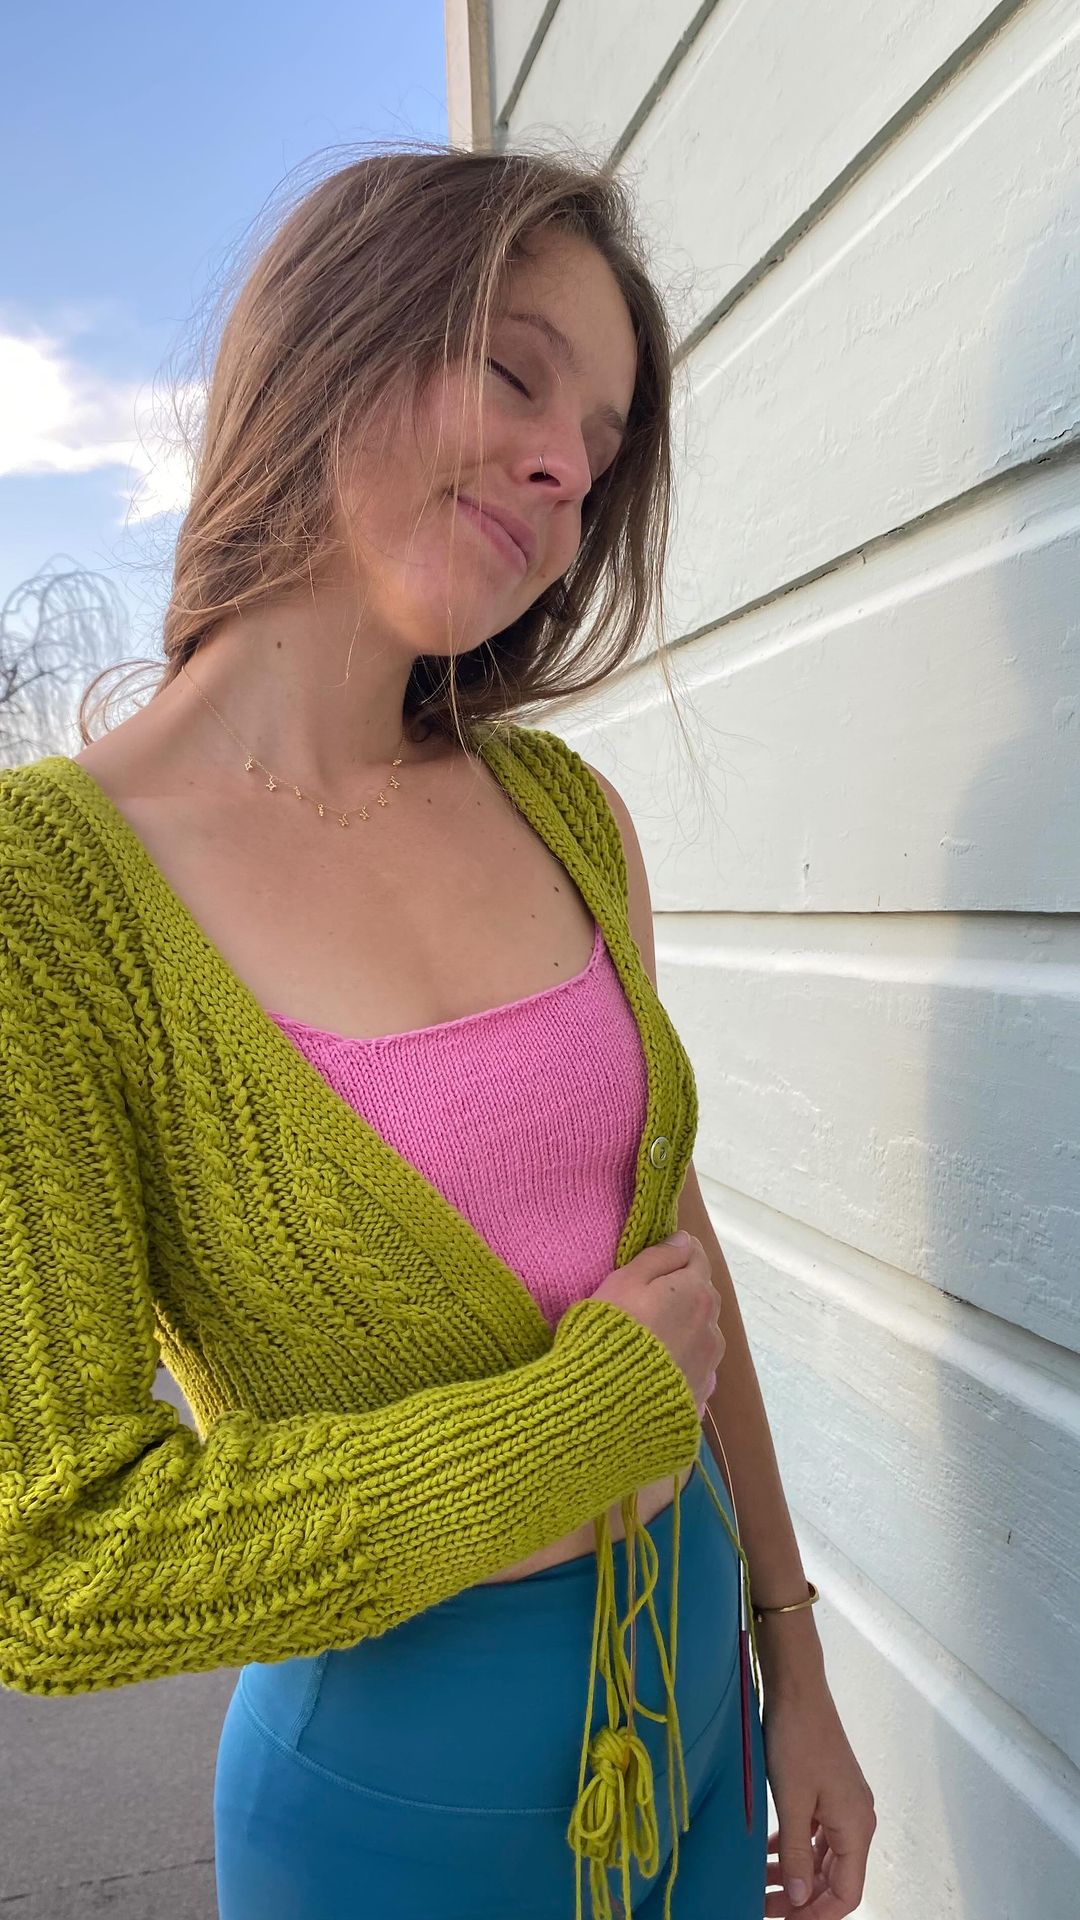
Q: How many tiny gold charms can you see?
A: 9